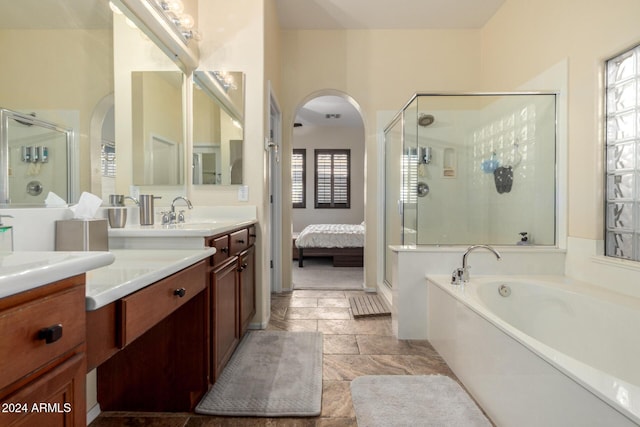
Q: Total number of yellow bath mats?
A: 0